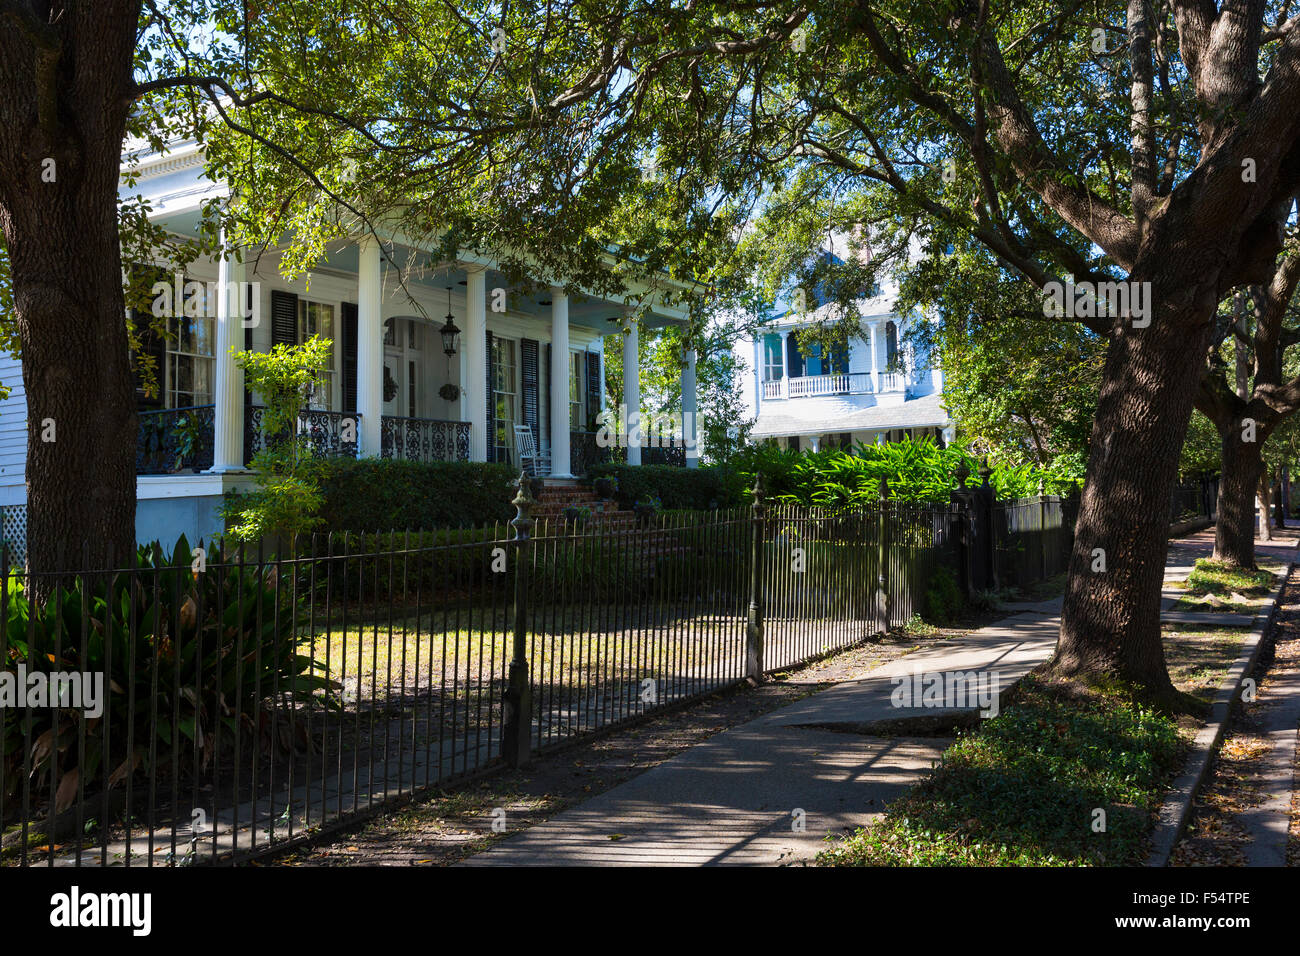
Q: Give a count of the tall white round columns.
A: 6